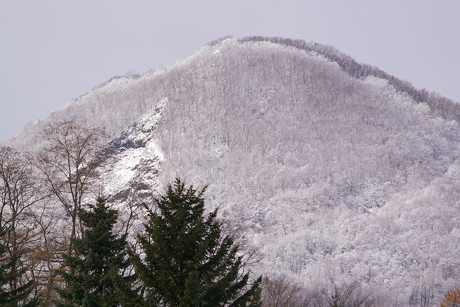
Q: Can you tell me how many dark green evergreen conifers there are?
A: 3